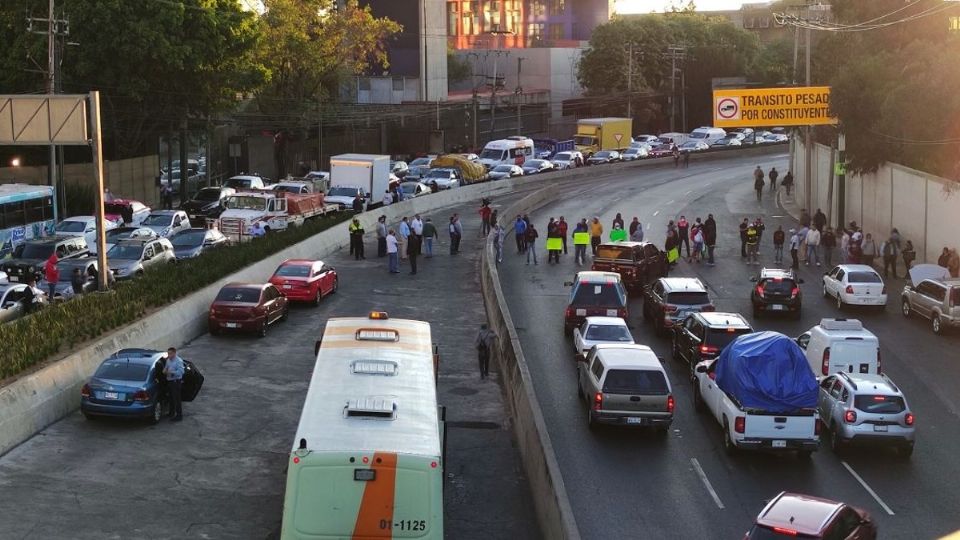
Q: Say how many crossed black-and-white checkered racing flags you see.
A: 0